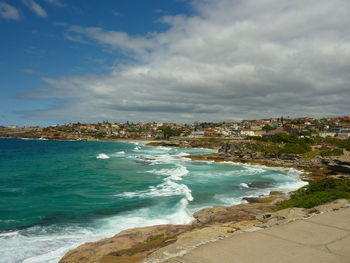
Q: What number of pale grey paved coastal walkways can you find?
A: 1